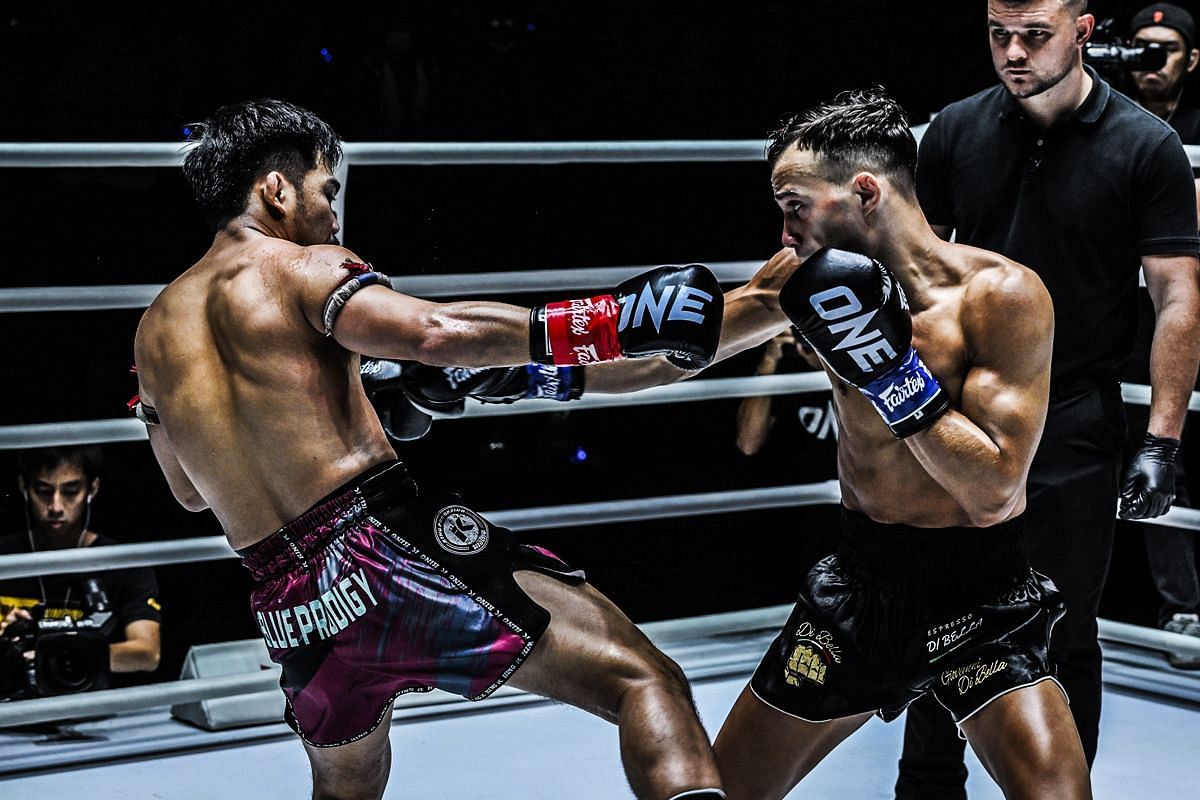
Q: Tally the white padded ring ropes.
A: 5